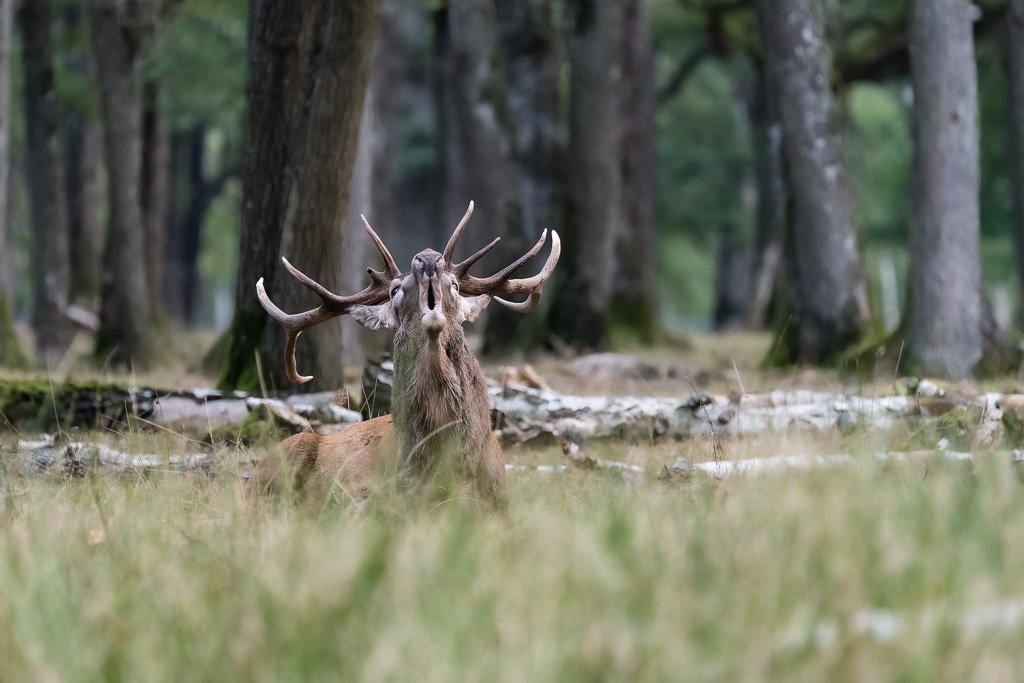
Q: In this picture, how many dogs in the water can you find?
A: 0